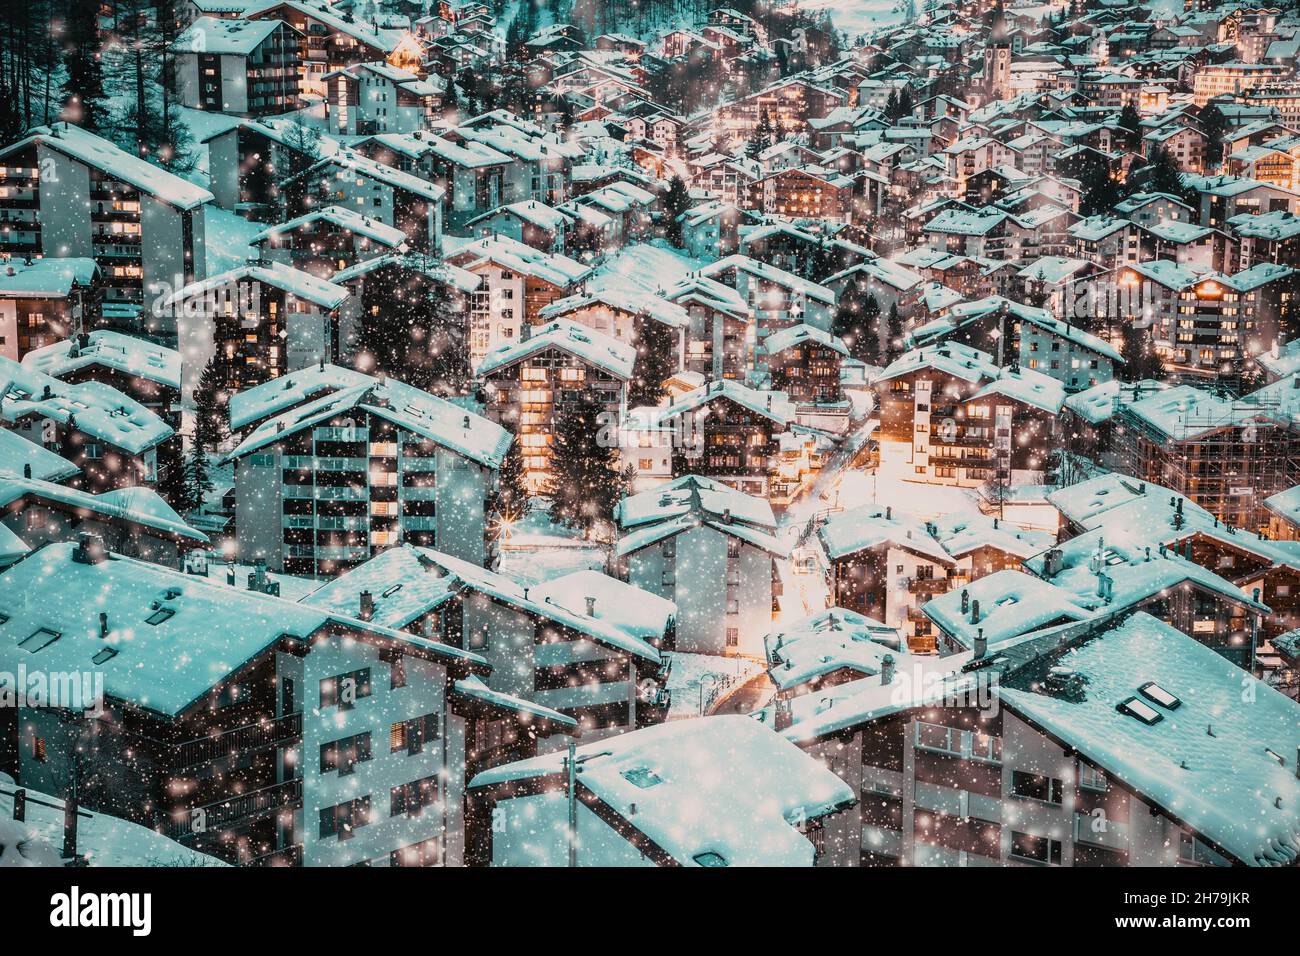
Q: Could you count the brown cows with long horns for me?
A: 0